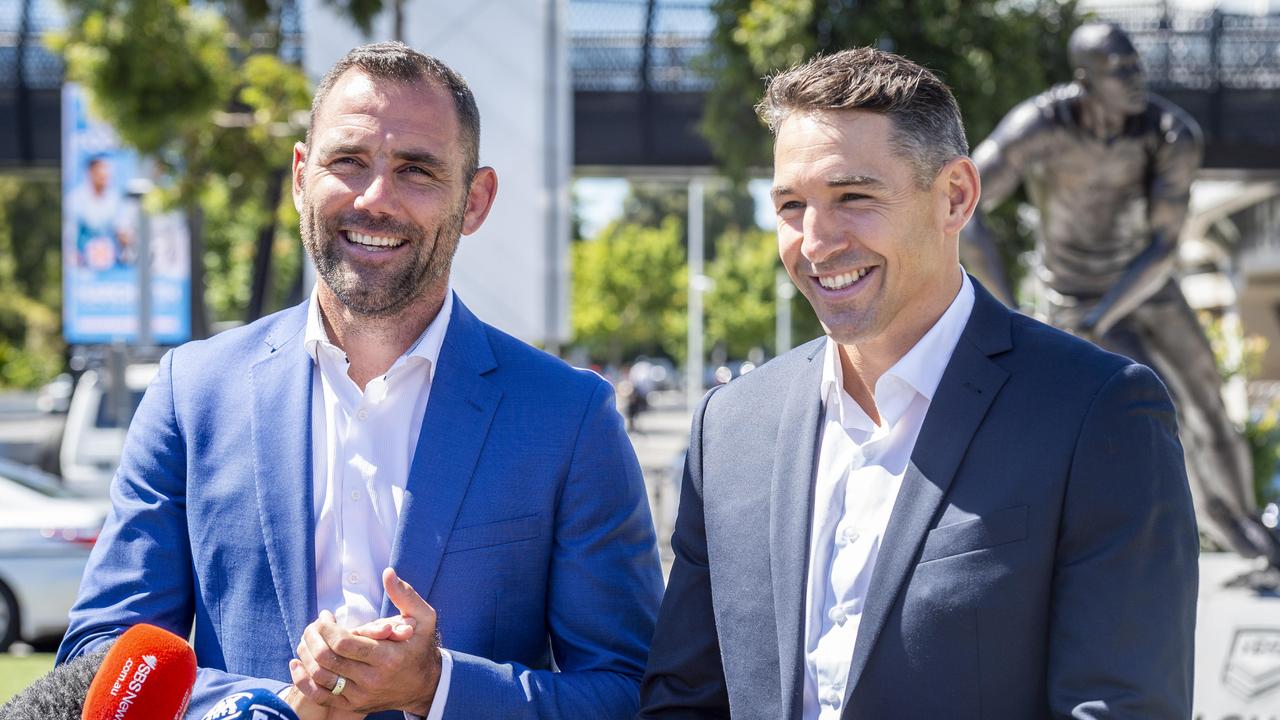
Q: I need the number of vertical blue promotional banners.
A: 1